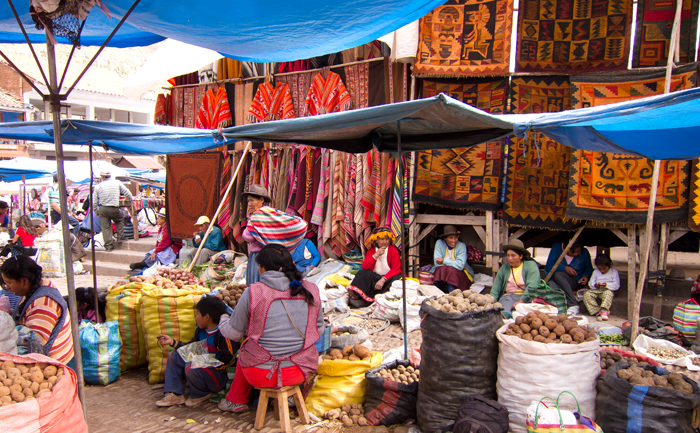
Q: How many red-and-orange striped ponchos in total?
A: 3